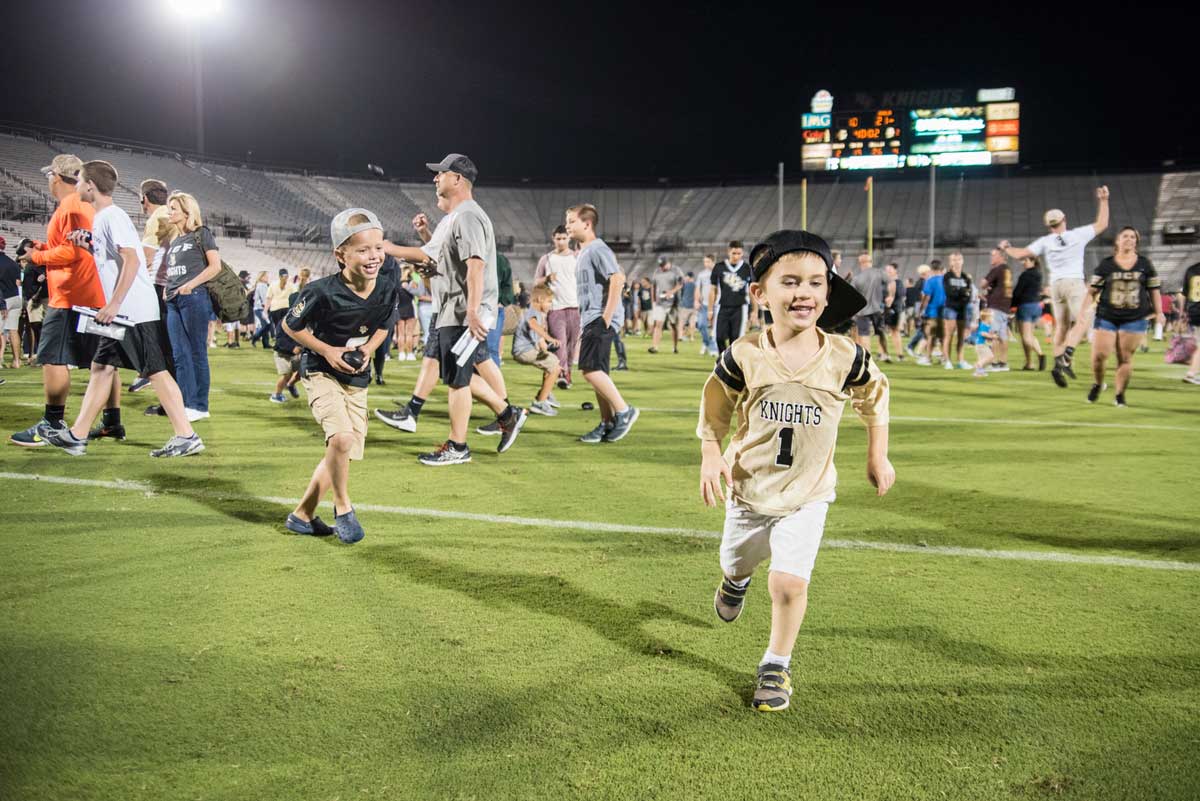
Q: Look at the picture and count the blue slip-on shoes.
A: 2